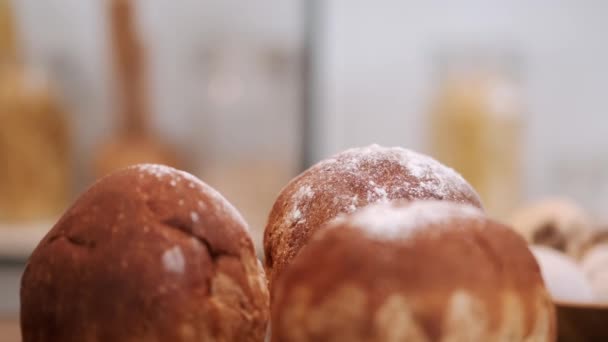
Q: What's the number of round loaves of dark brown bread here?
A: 3